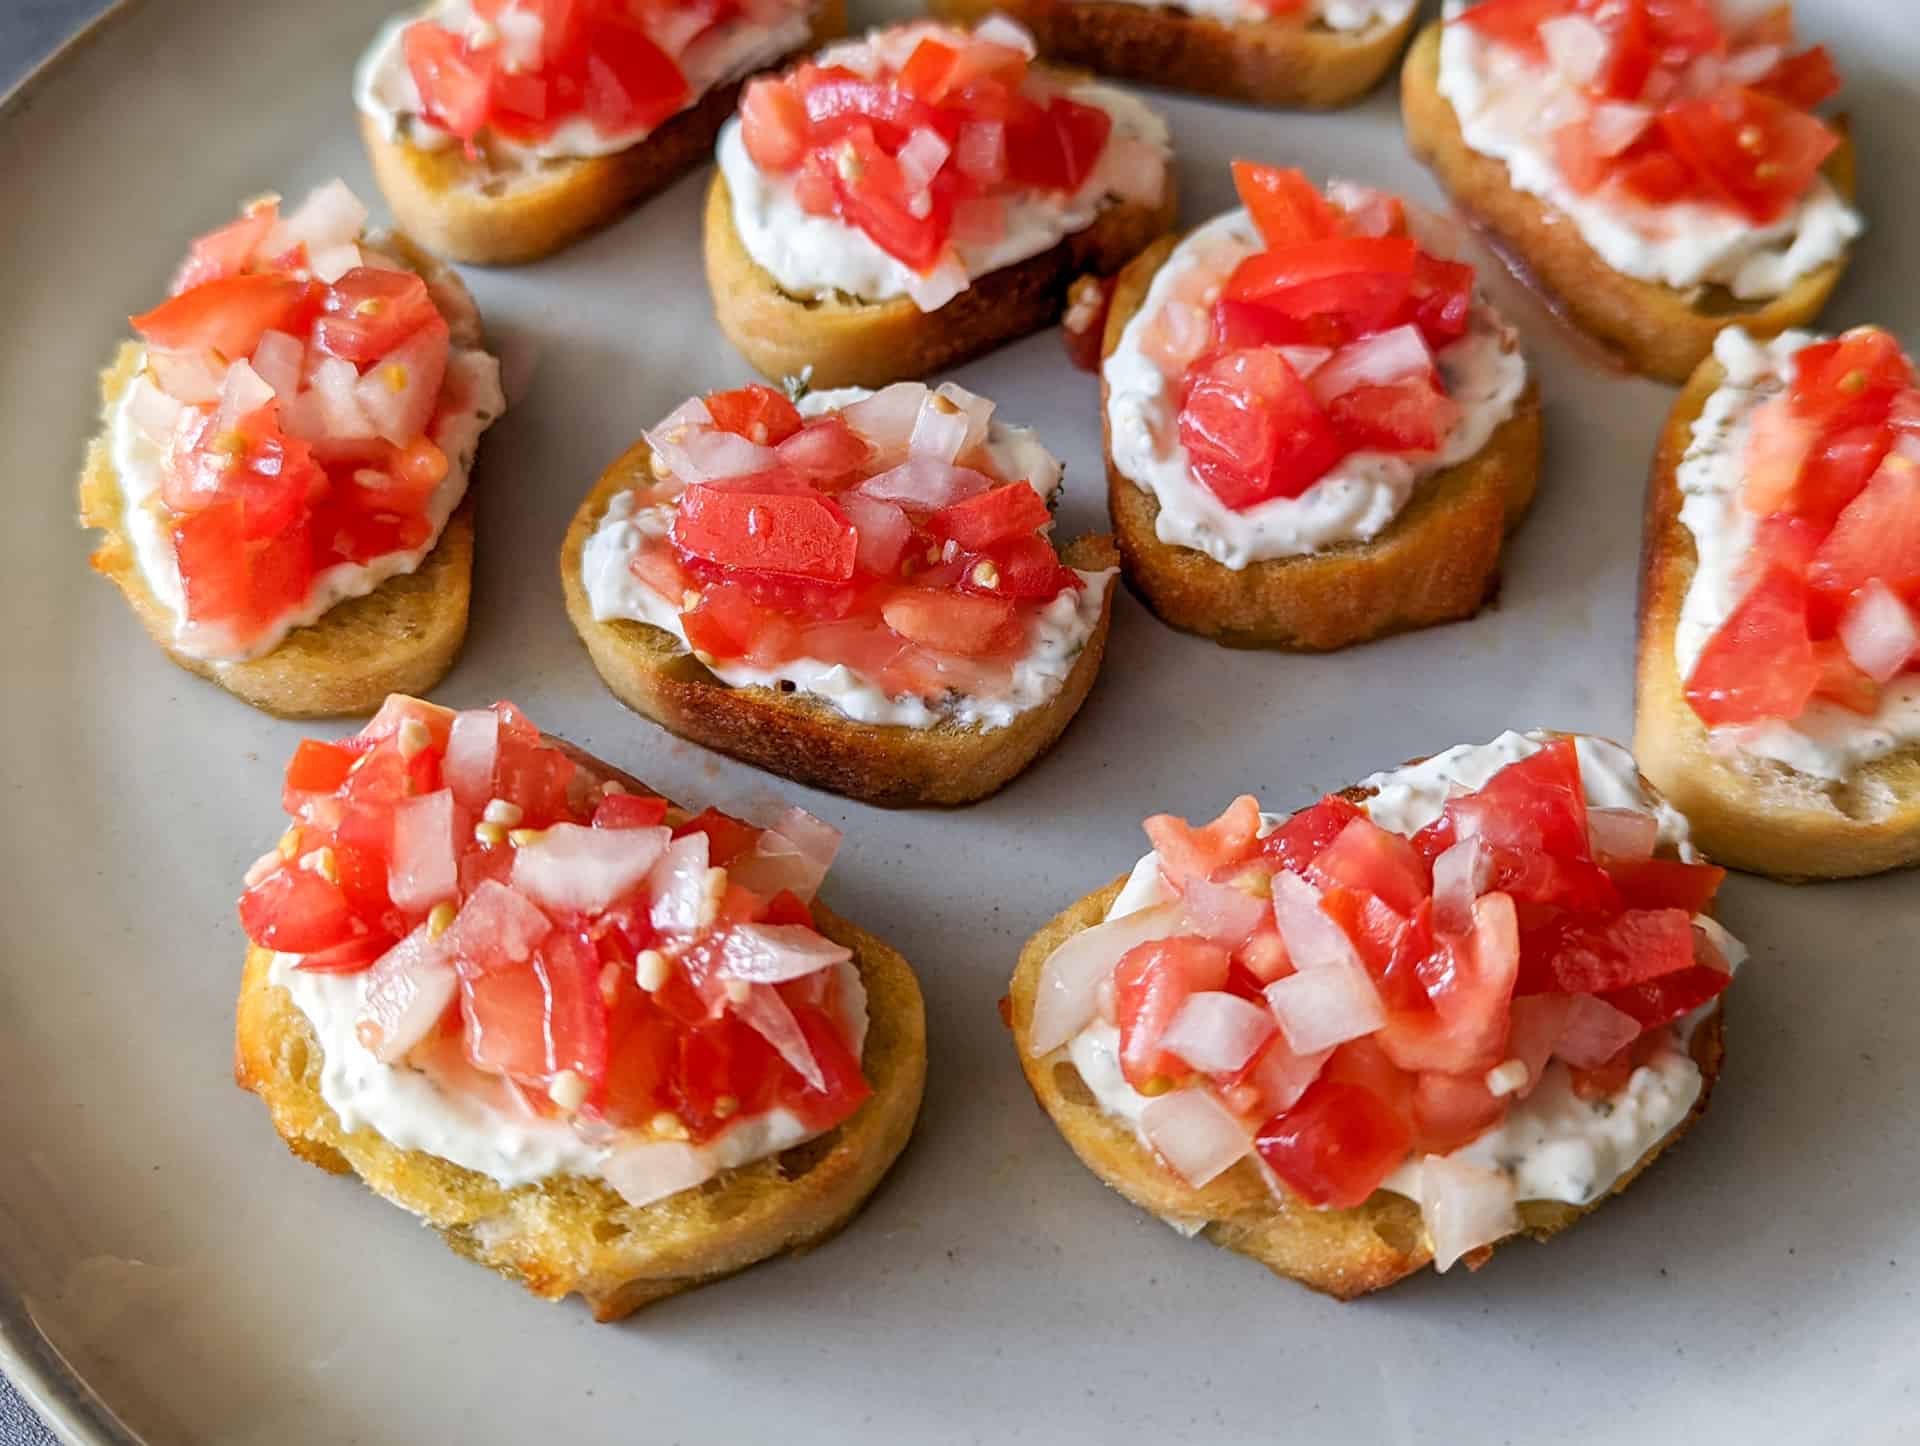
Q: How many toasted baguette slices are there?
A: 10